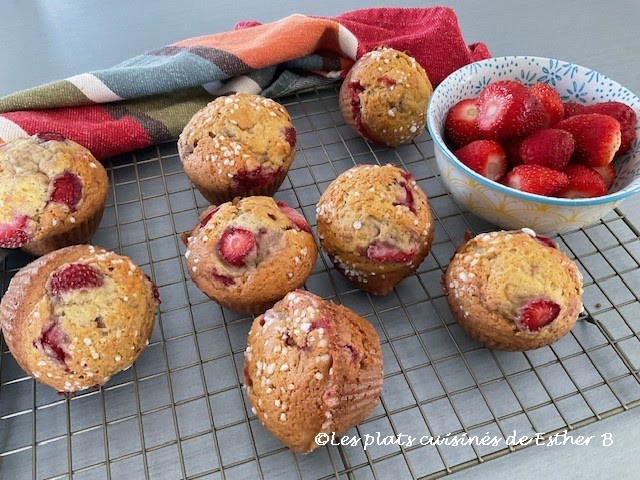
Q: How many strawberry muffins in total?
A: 8